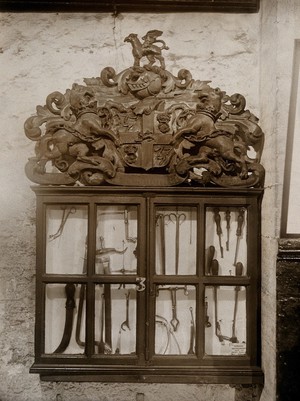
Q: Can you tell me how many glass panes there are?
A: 8